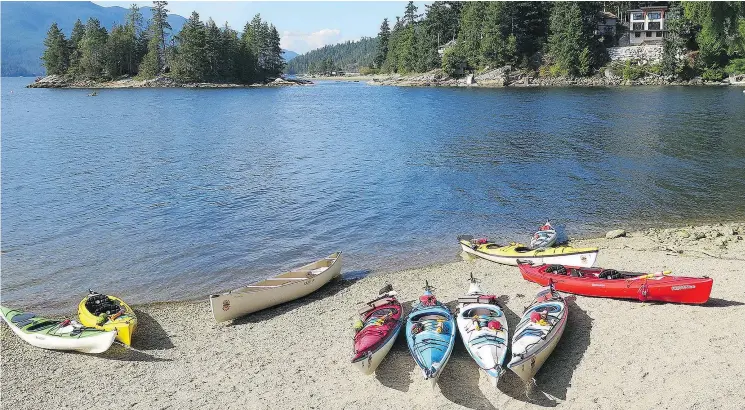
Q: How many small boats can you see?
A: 10